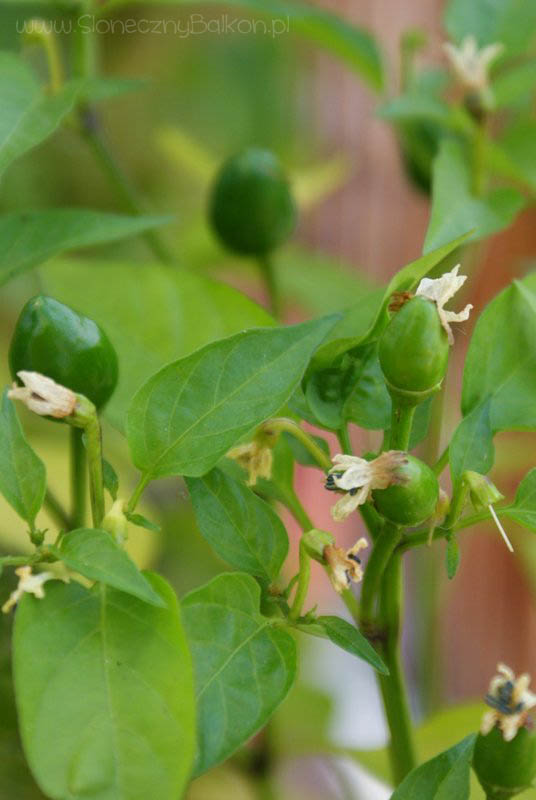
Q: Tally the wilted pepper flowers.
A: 8